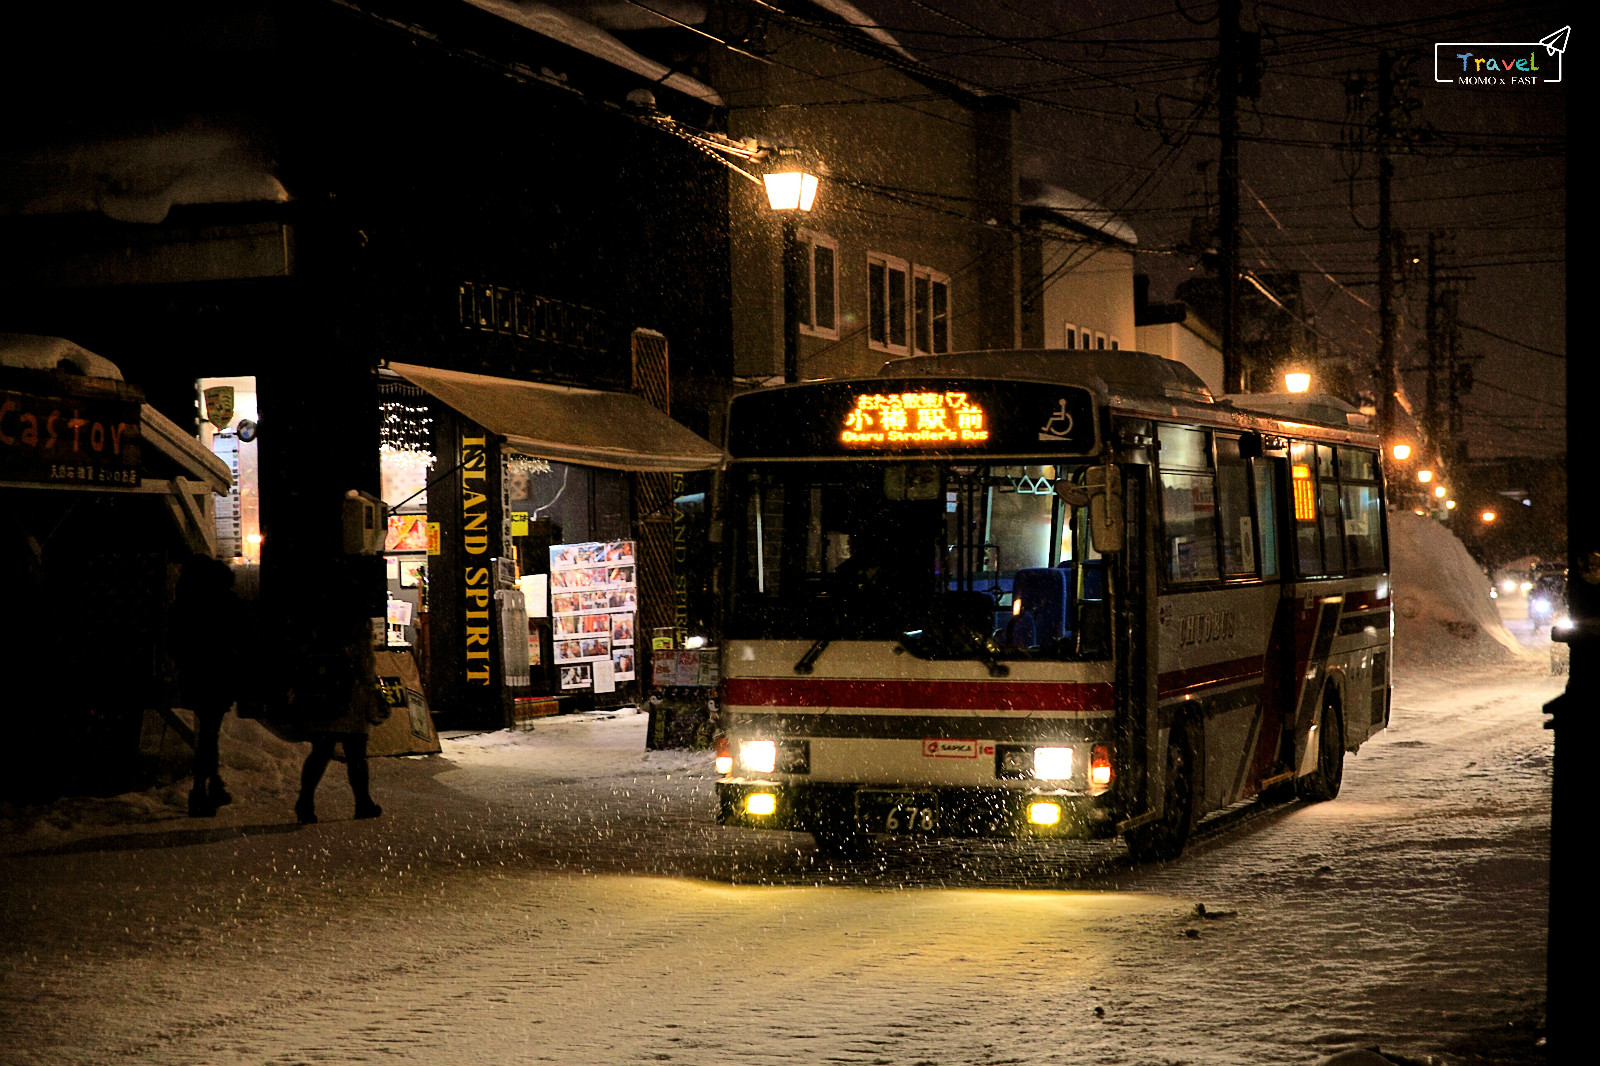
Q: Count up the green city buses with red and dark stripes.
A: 0